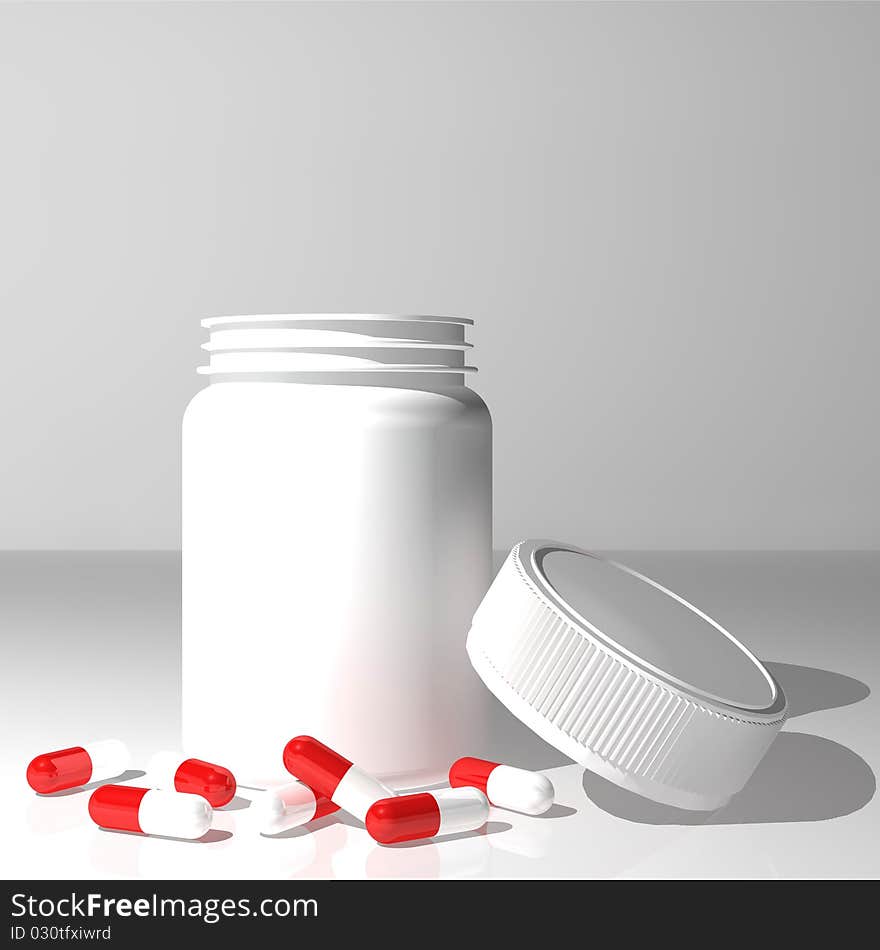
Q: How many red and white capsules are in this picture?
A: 7